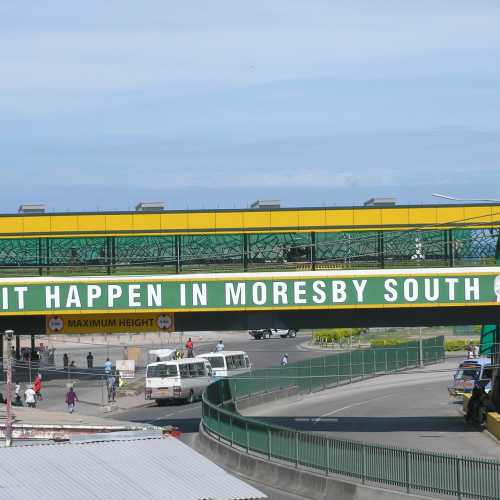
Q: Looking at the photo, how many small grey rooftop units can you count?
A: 4